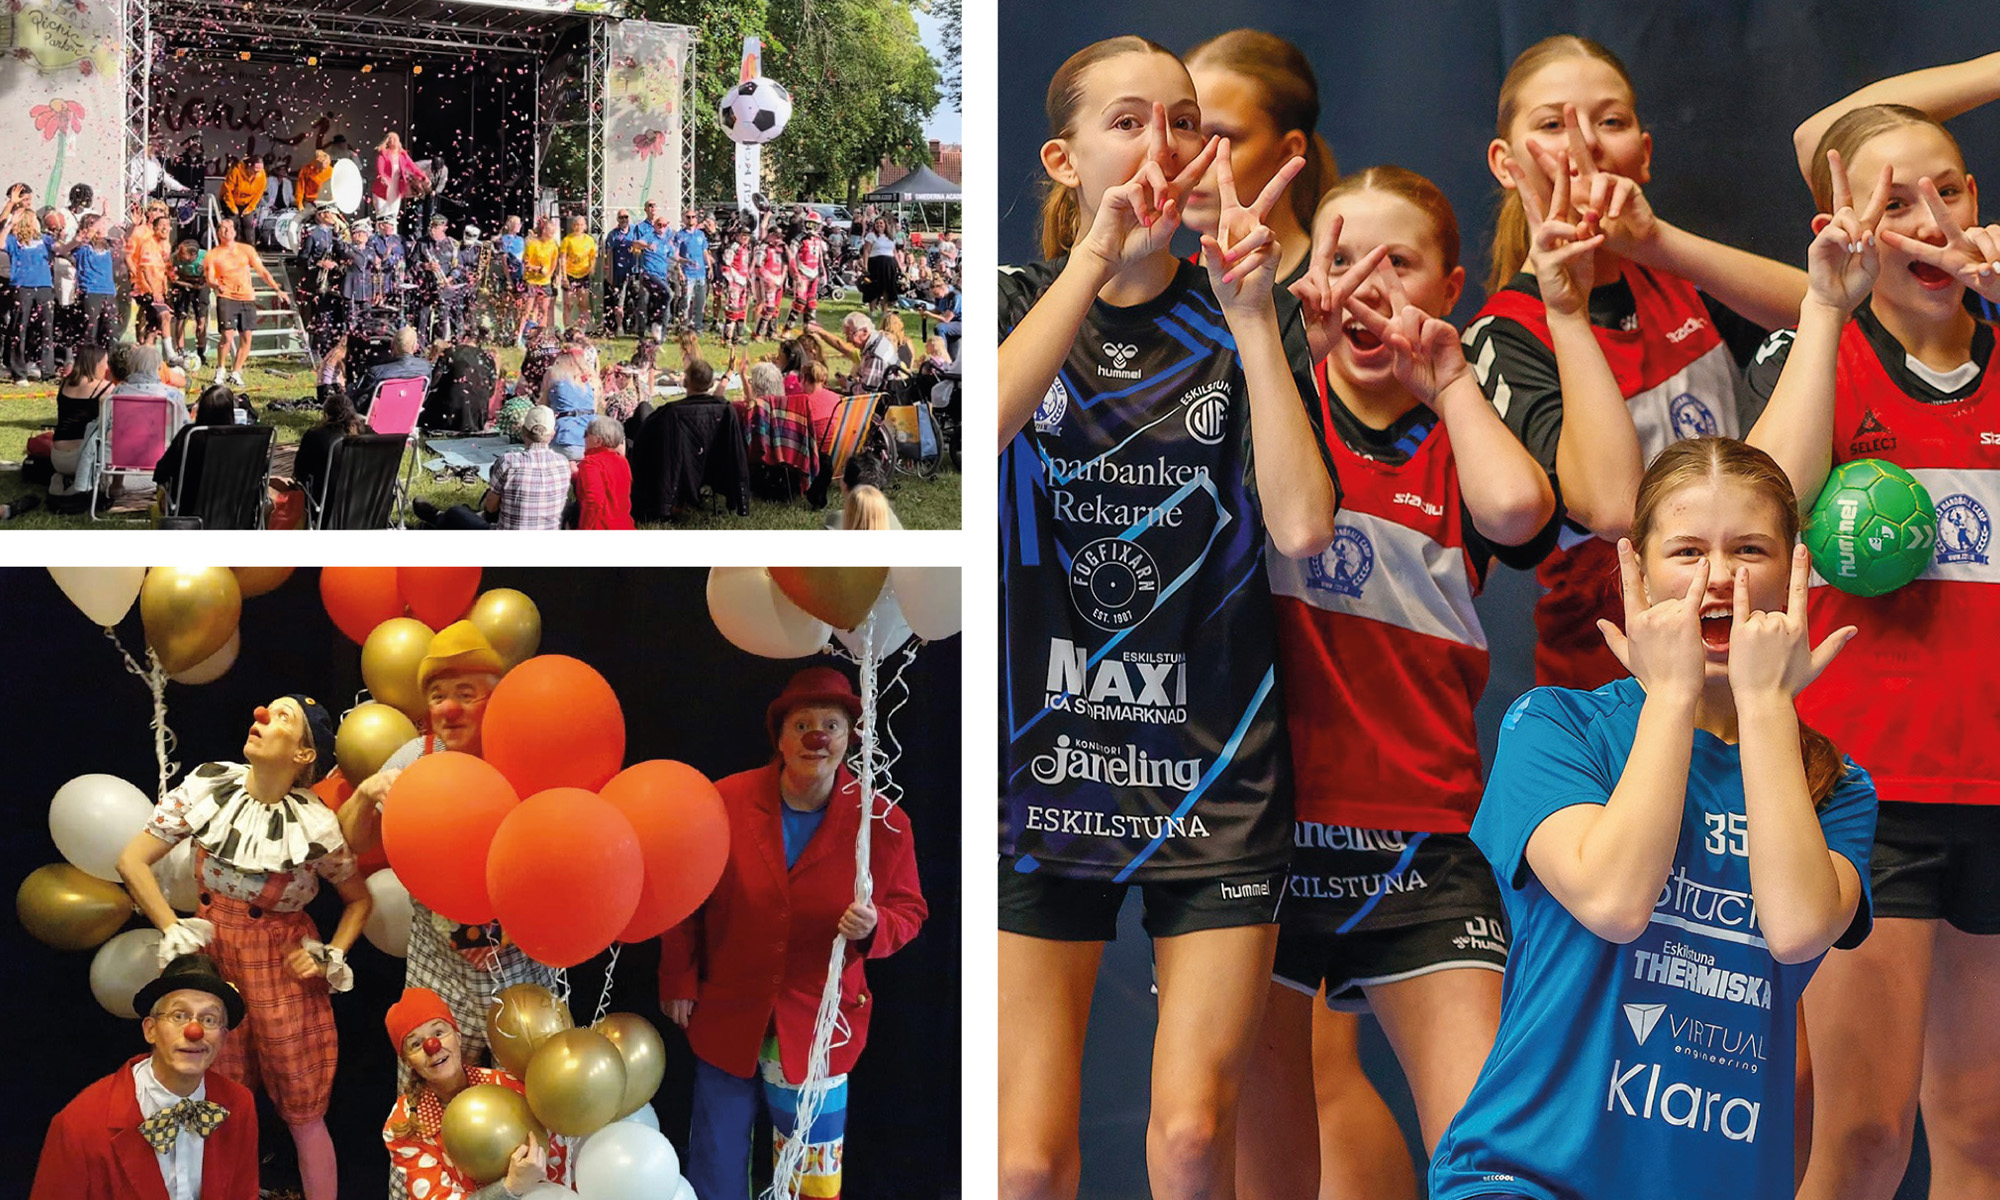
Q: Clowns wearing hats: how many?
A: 5